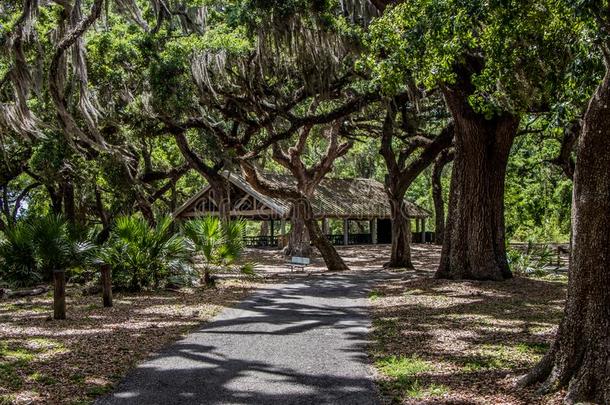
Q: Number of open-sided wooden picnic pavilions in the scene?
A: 1